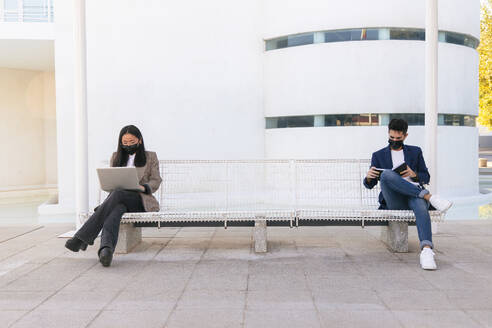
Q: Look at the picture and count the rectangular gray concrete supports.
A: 3